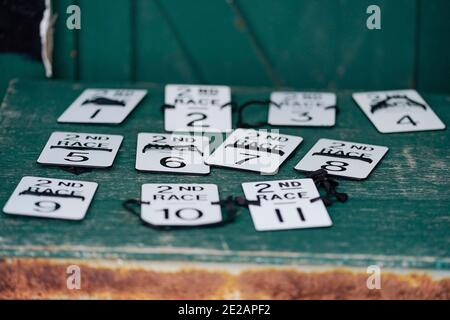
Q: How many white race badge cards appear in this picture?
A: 11